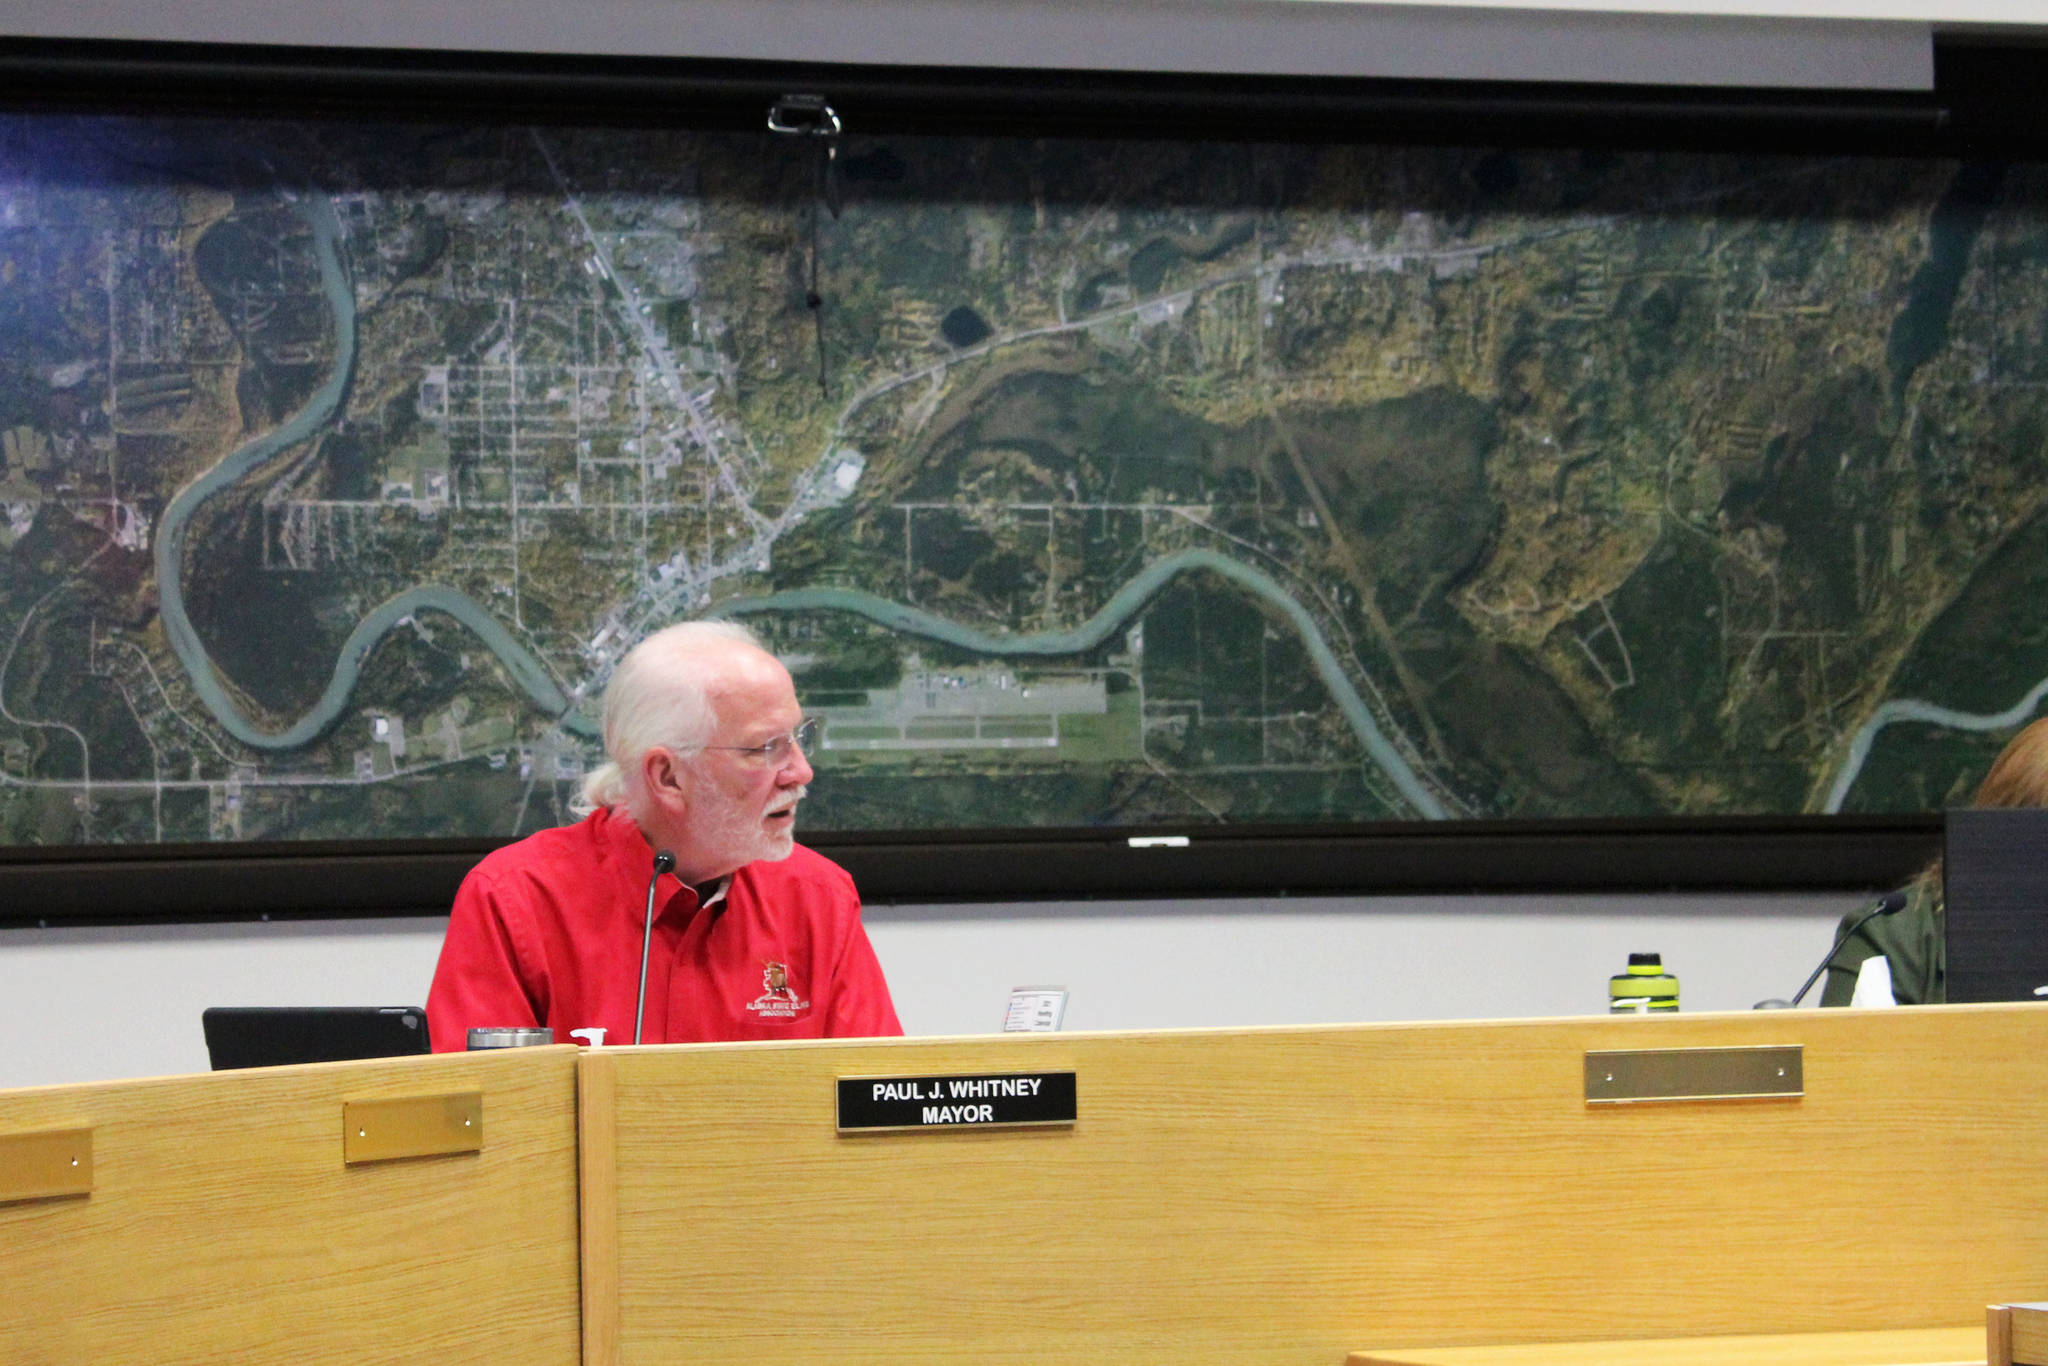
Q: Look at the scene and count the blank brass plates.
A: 3